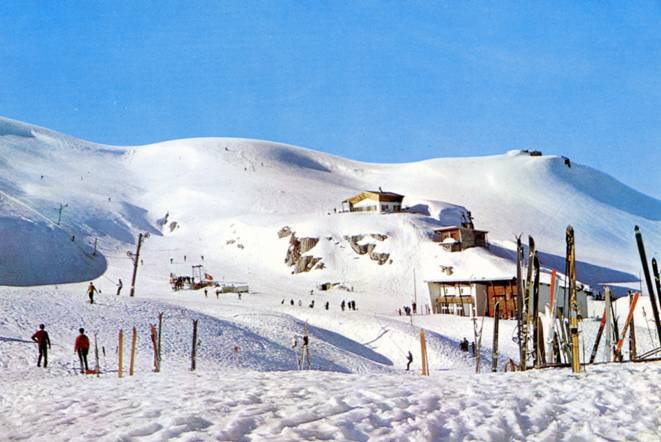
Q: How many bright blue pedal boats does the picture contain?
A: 0